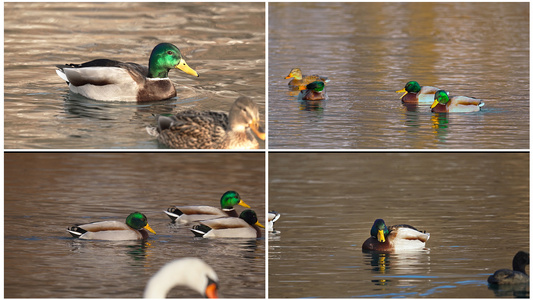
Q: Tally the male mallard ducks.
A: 8